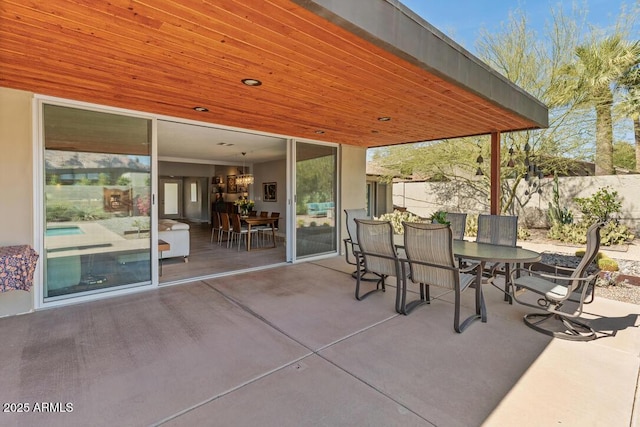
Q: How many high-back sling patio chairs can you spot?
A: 6